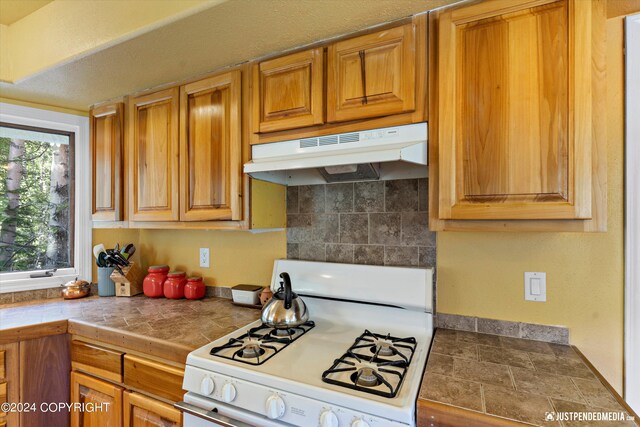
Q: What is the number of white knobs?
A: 5